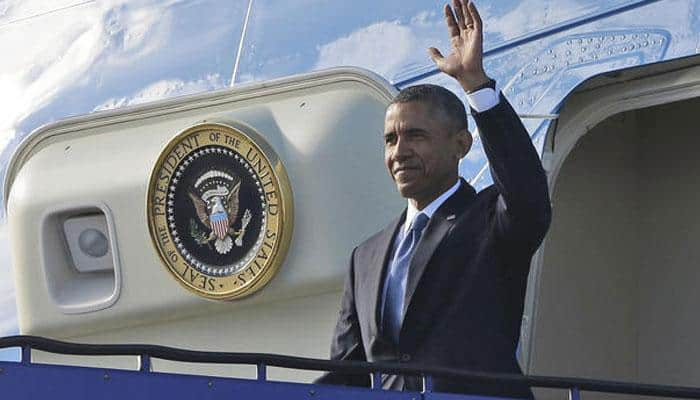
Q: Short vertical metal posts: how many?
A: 6